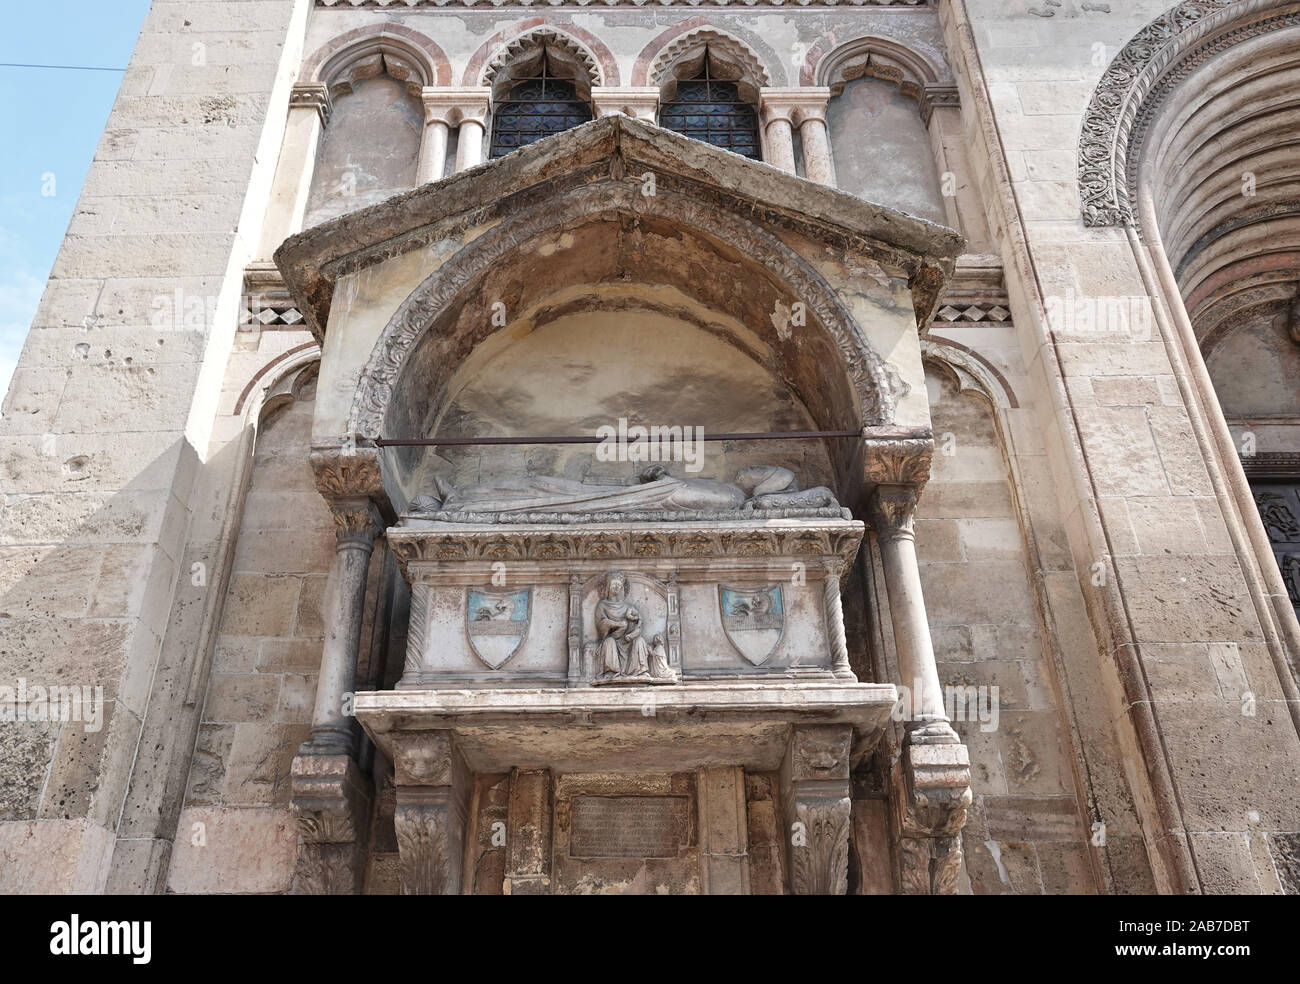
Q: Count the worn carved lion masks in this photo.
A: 2